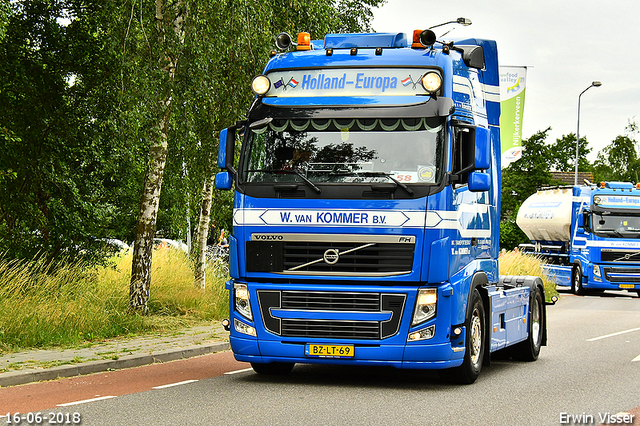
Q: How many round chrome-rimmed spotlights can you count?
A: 2